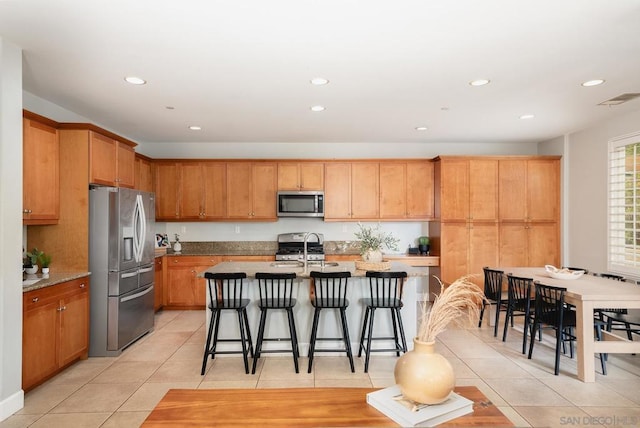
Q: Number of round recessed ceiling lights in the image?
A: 8